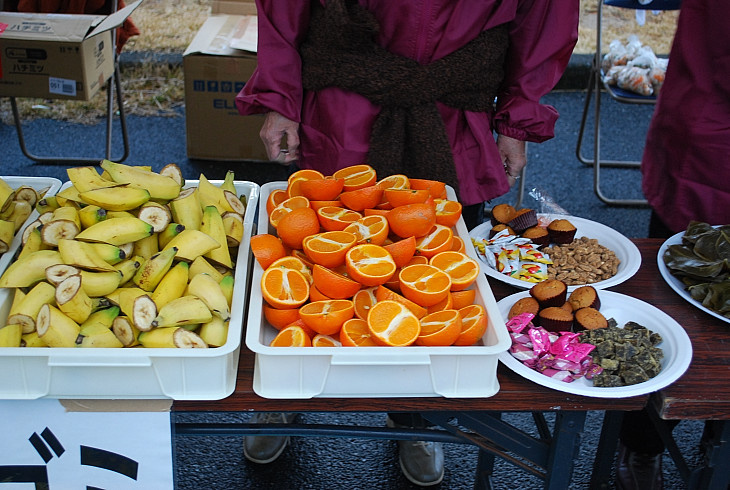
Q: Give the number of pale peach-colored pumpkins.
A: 0